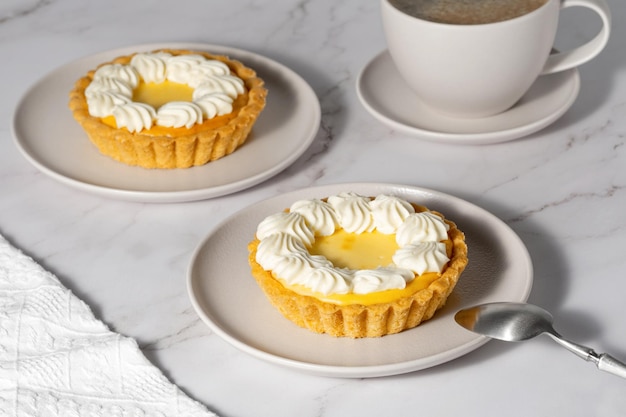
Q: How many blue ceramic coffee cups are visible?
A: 0